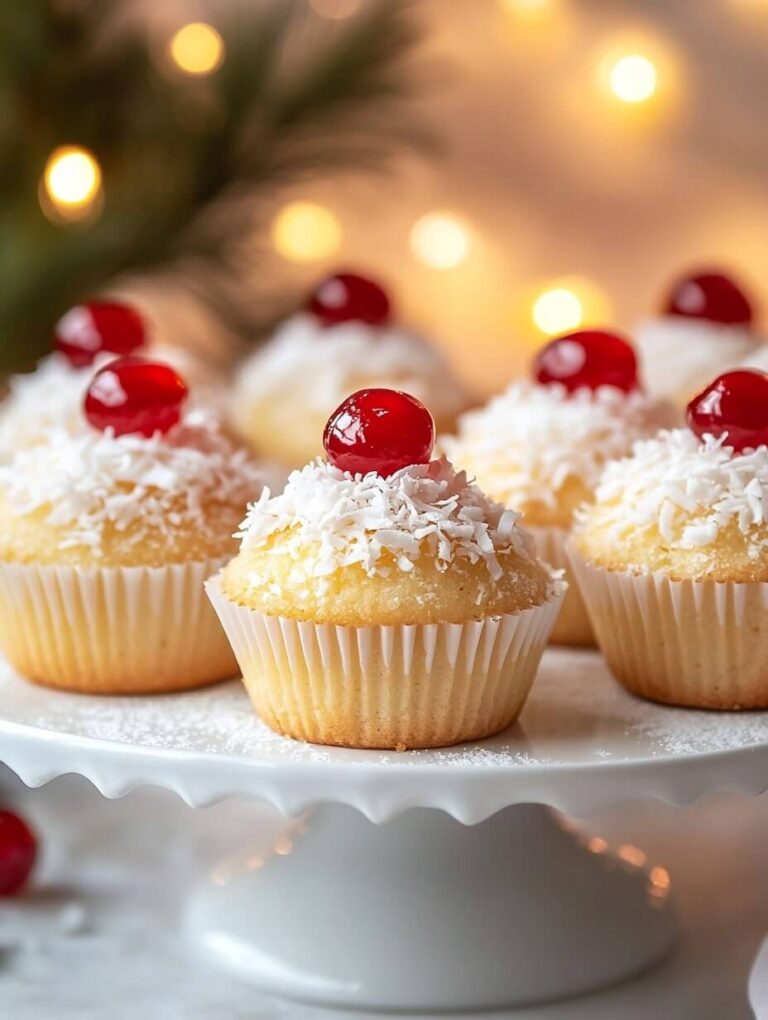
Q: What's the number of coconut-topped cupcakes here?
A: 7